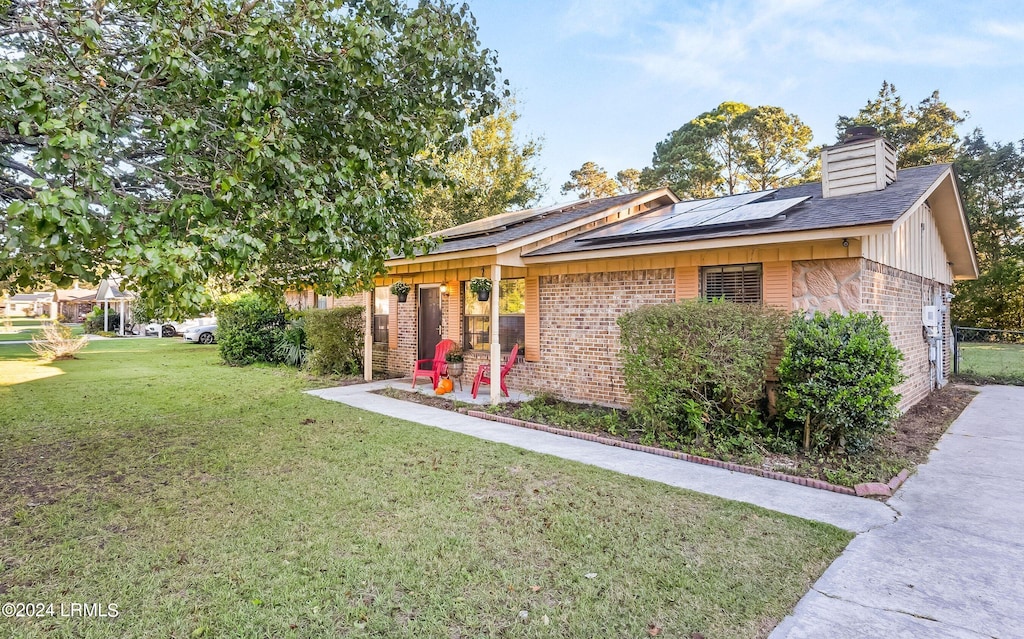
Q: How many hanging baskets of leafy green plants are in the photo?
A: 2